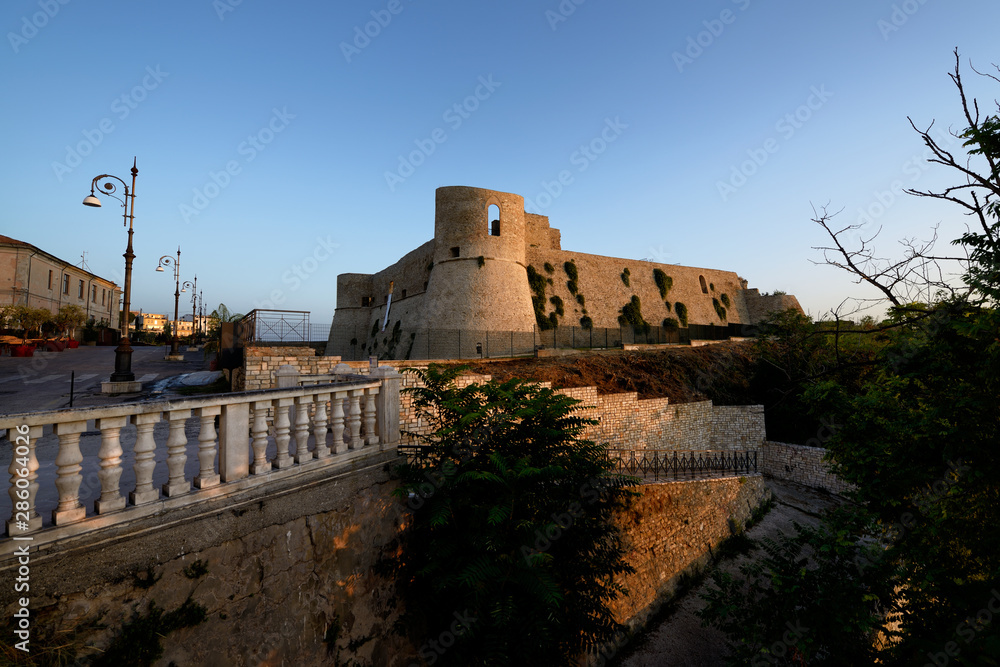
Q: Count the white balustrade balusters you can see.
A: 13